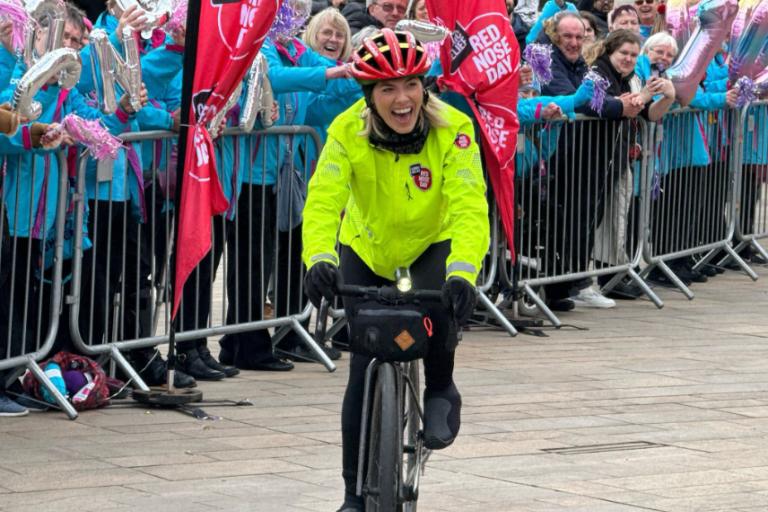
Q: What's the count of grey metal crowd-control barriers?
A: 6